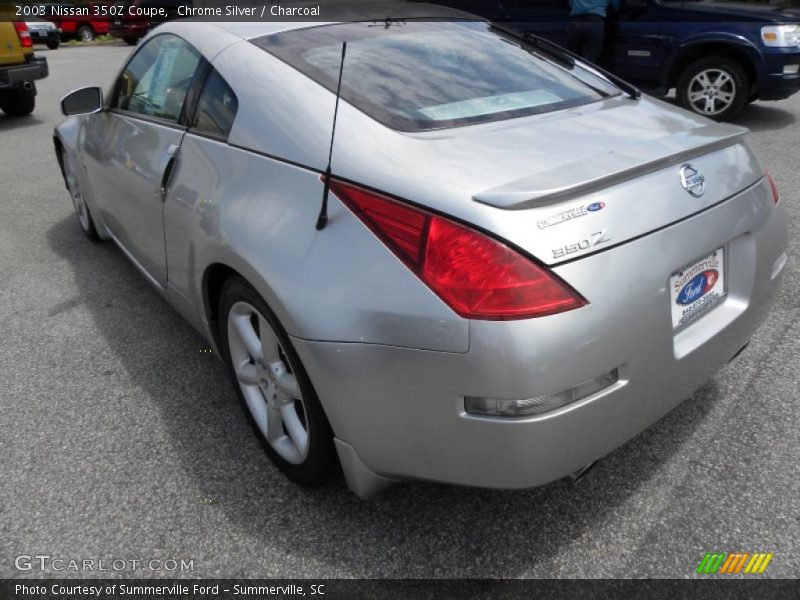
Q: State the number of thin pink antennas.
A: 0